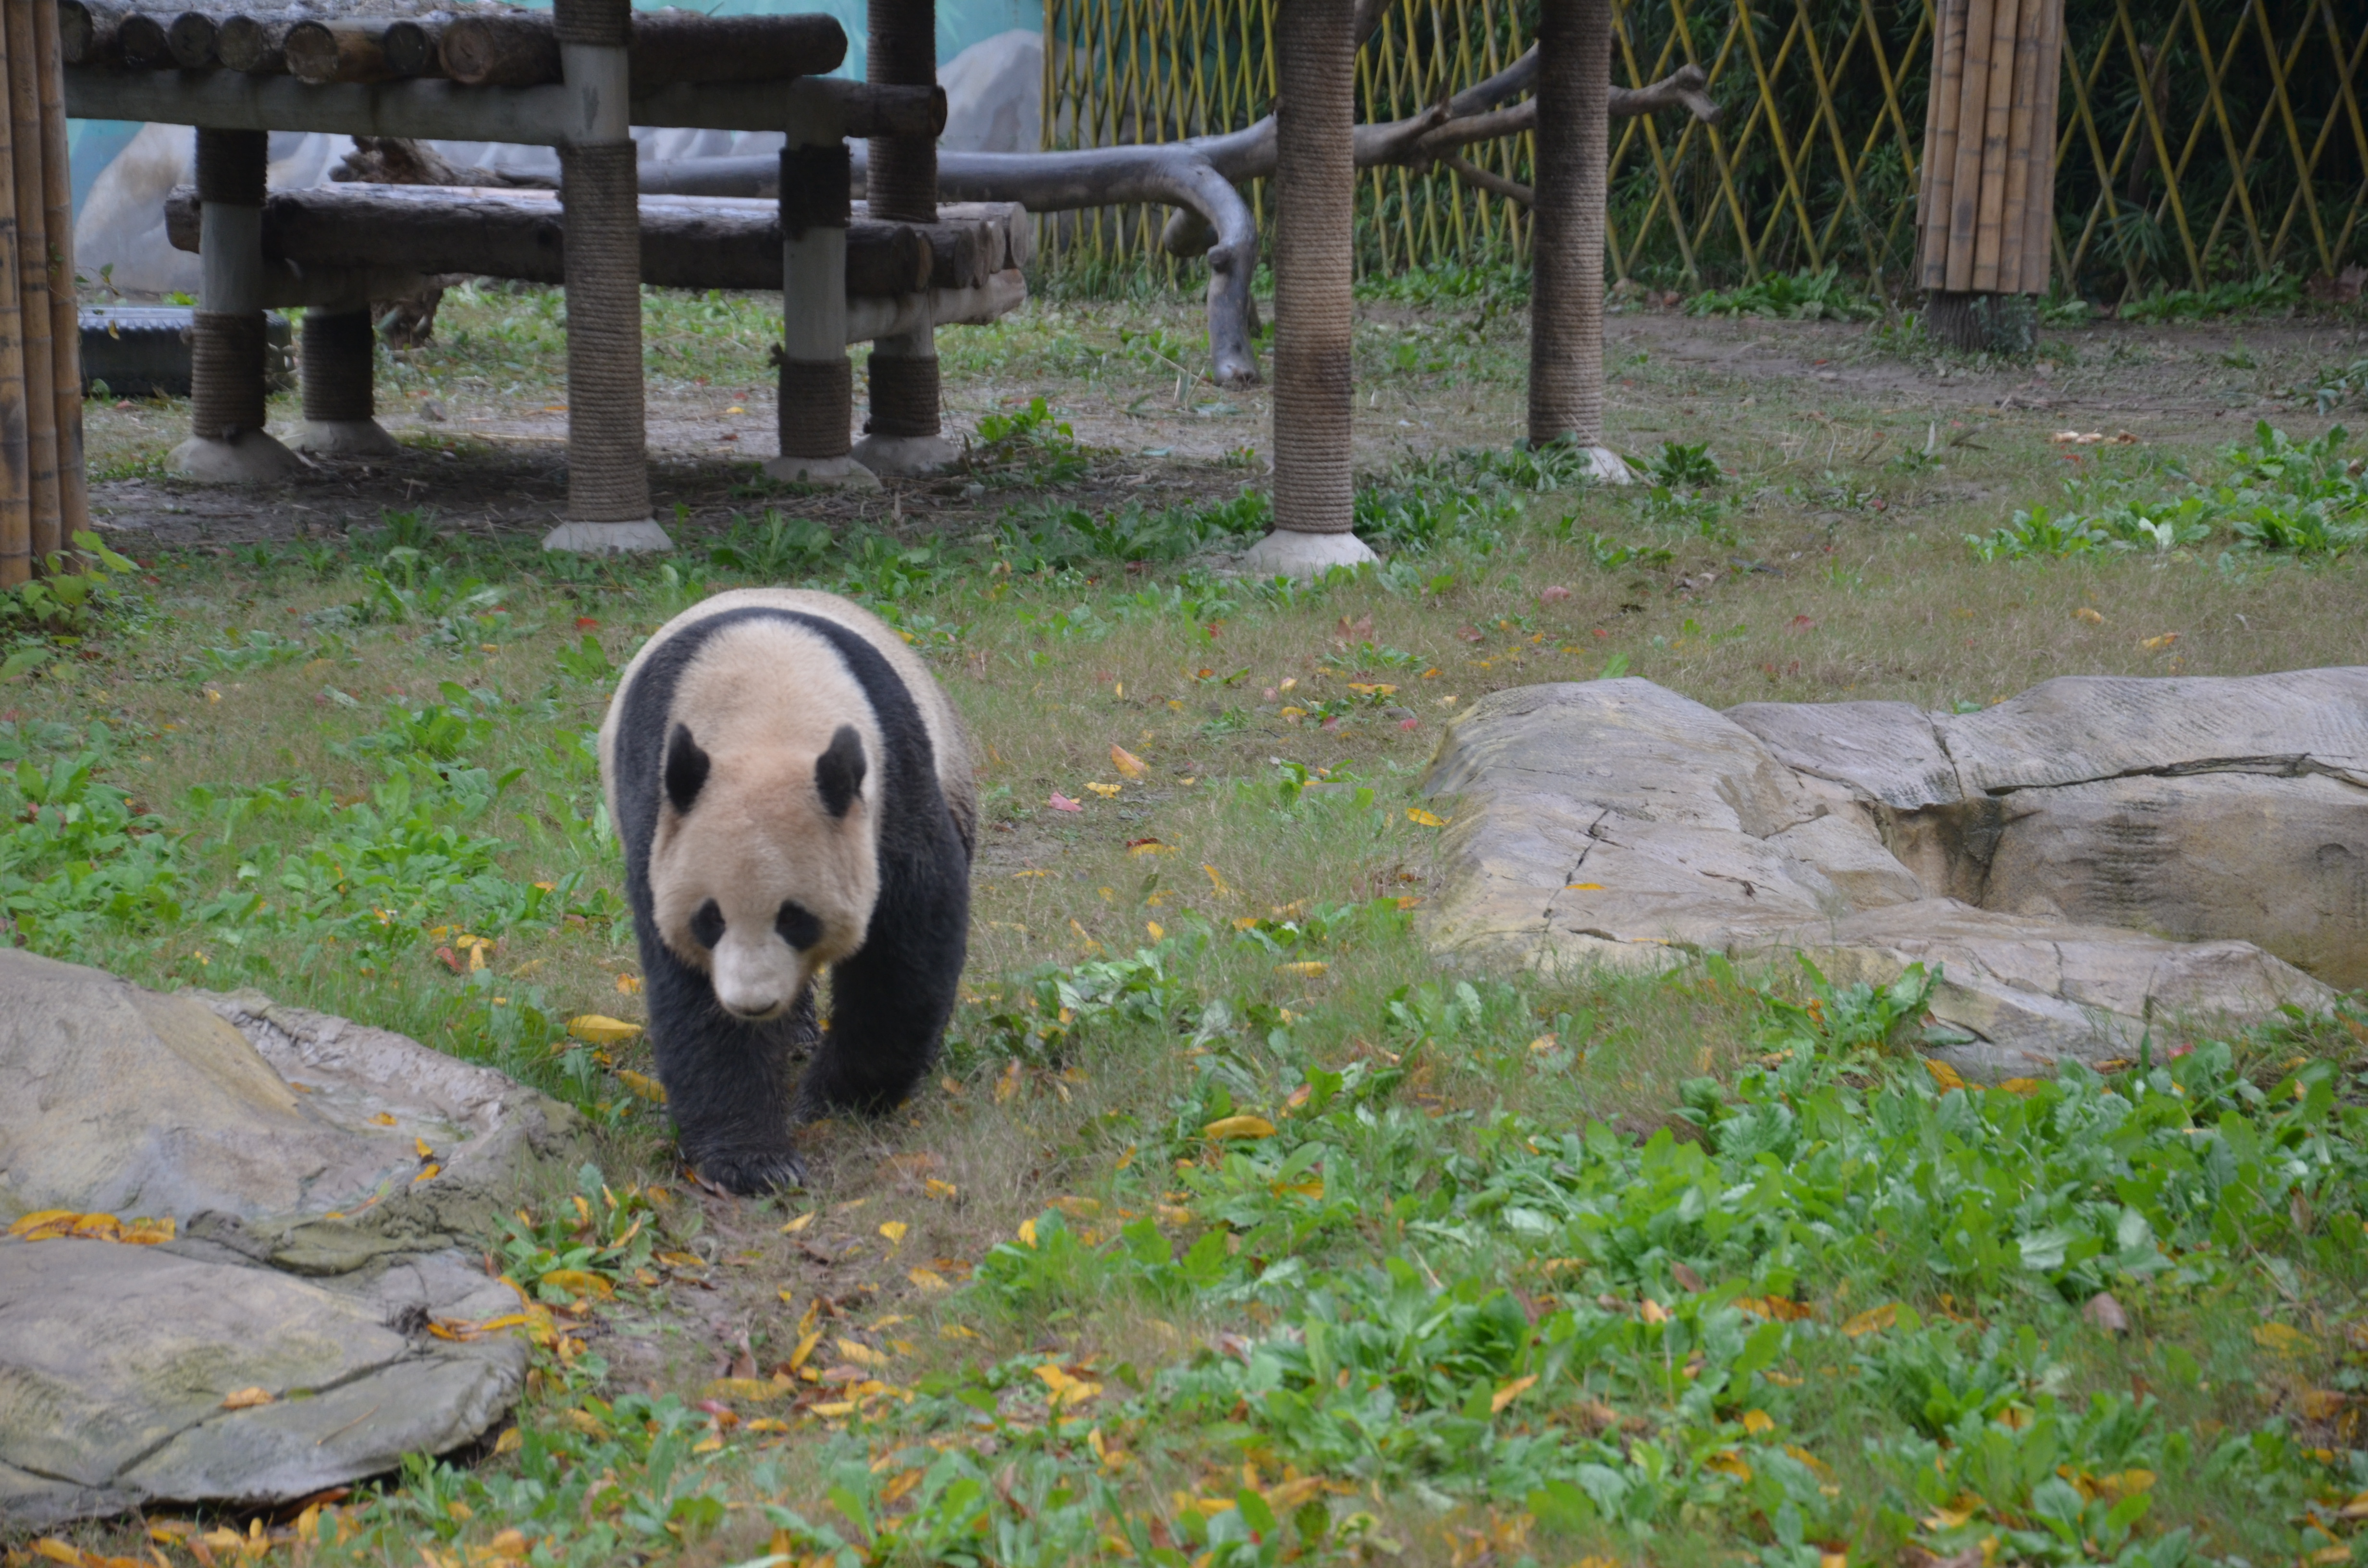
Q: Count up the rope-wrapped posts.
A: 7